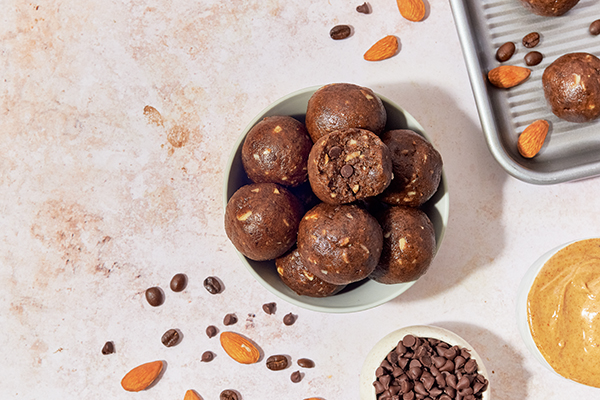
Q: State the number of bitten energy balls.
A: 1